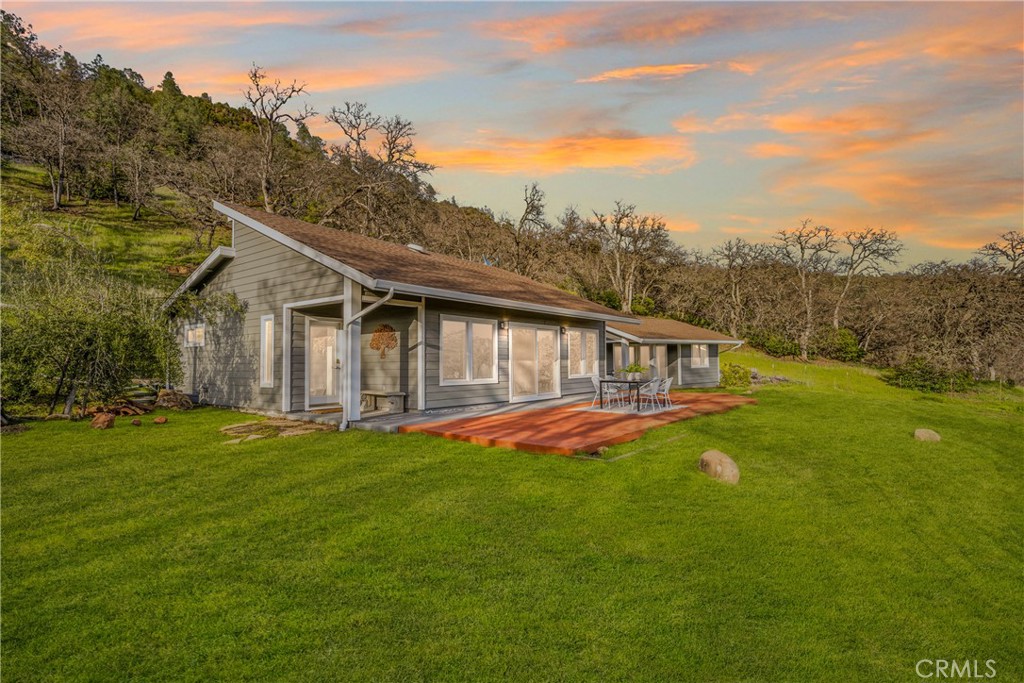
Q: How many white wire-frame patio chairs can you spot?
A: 4